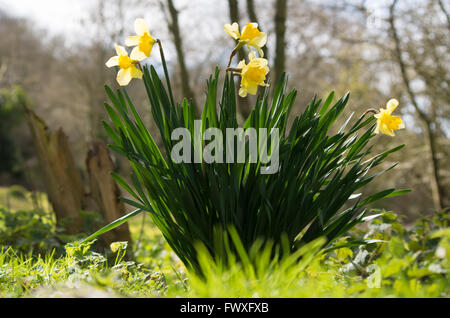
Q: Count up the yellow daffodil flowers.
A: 5